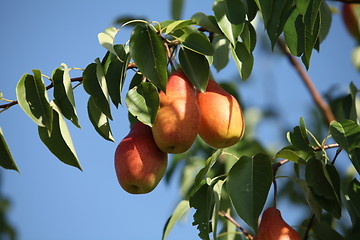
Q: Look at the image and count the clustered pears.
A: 3